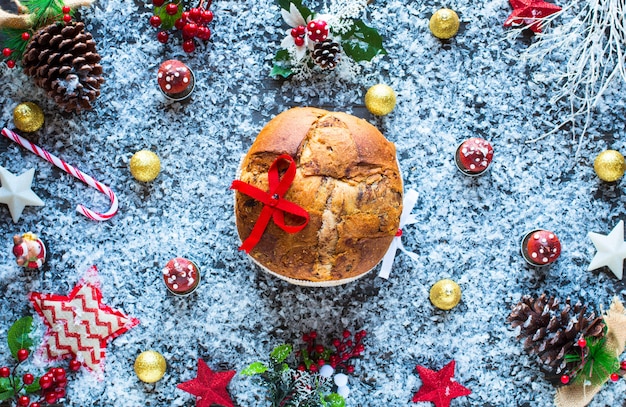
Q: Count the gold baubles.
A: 7